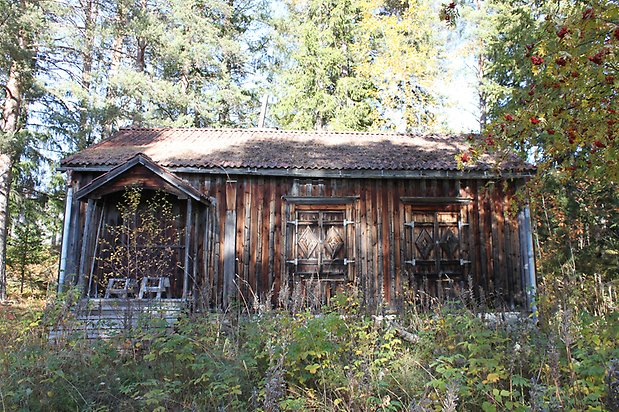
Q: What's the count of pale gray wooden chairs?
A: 2